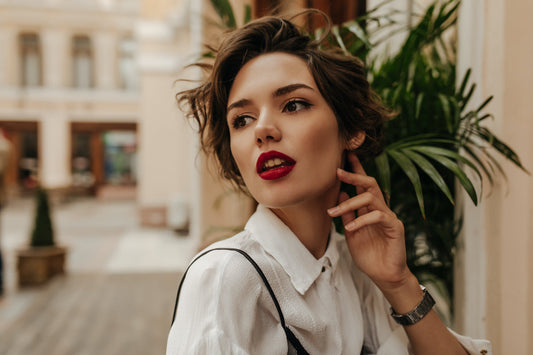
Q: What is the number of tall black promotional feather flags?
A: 0